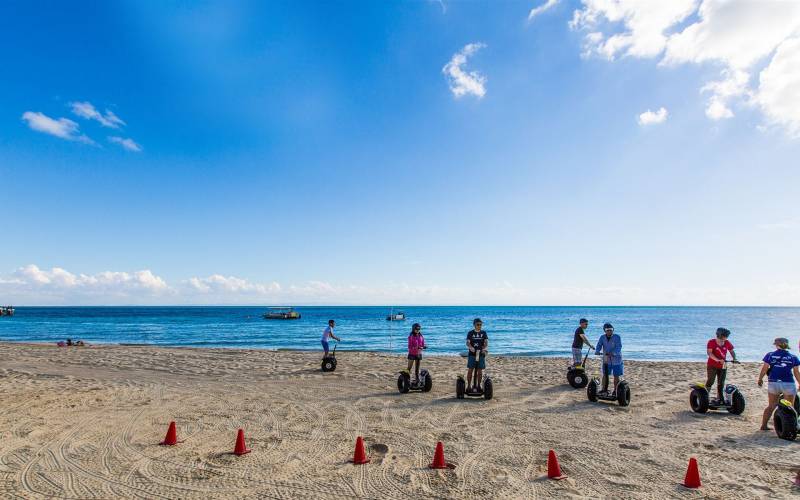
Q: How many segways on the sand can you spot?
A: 7